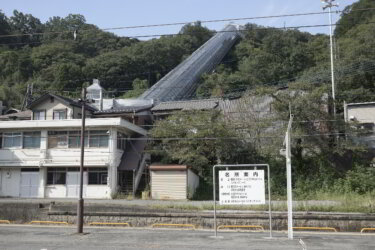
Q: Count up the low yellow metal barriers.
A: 7